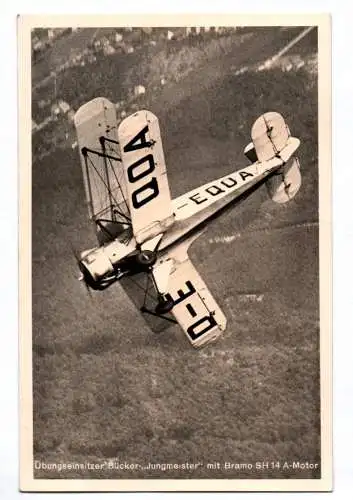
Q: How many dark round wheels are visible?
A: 2